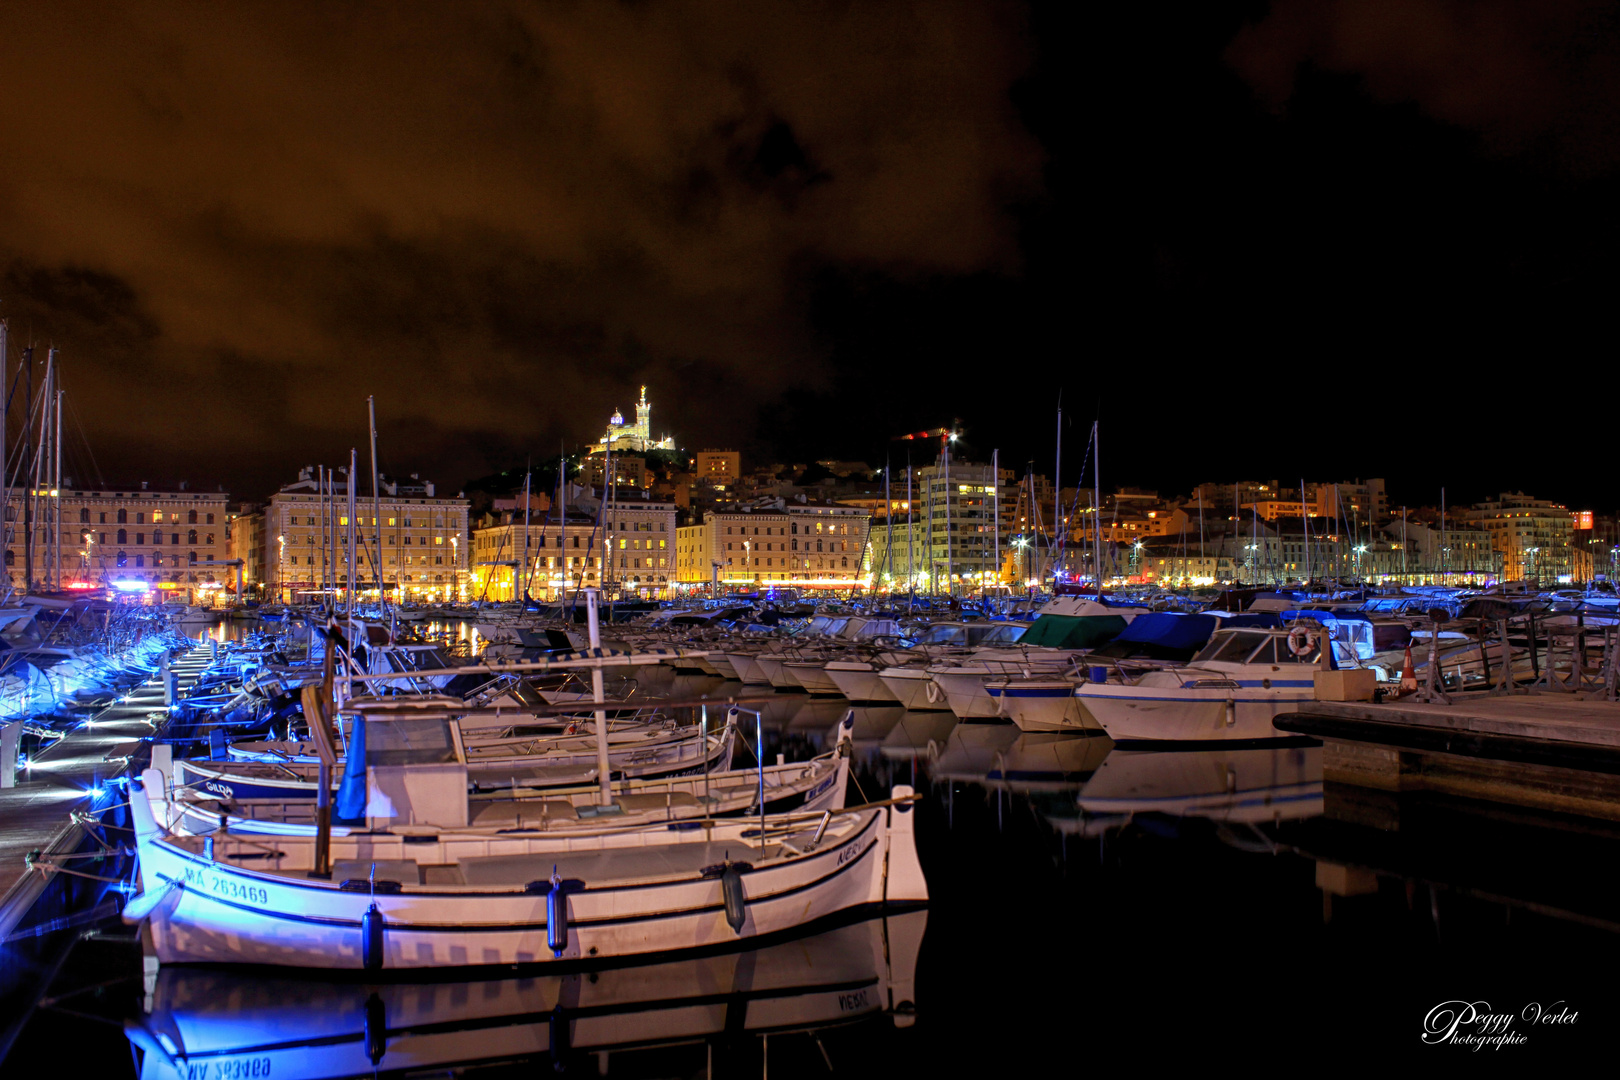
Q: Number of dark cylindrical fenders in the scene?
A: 3